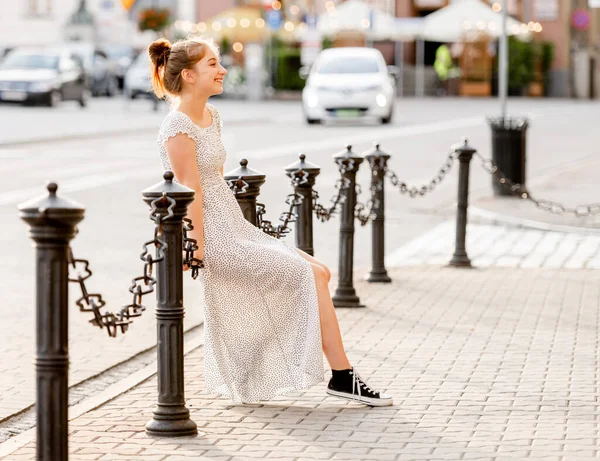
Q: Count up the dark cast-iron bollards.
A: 7